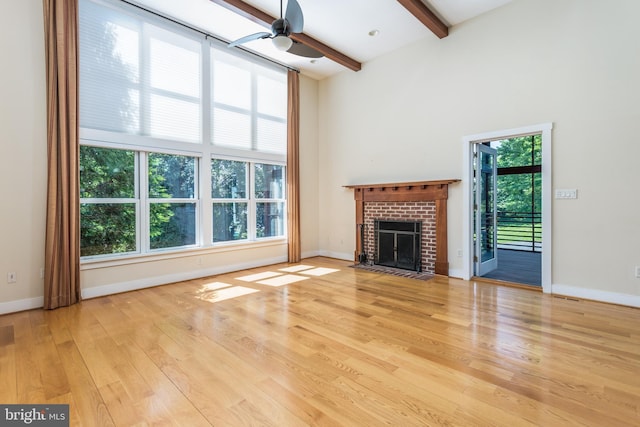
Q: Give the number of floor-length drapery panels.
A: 2